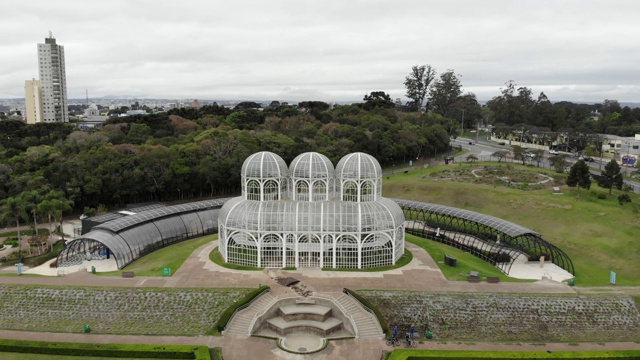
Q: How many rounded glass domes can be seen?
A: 3